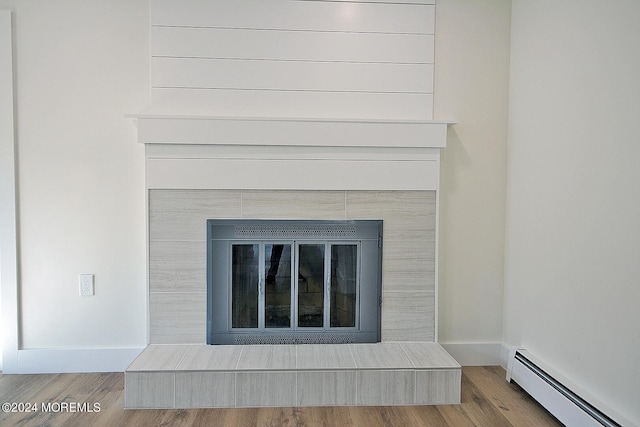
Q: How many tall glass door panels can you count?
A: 4